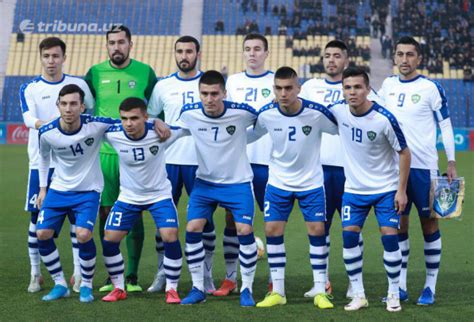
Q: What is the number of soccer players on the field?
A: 11